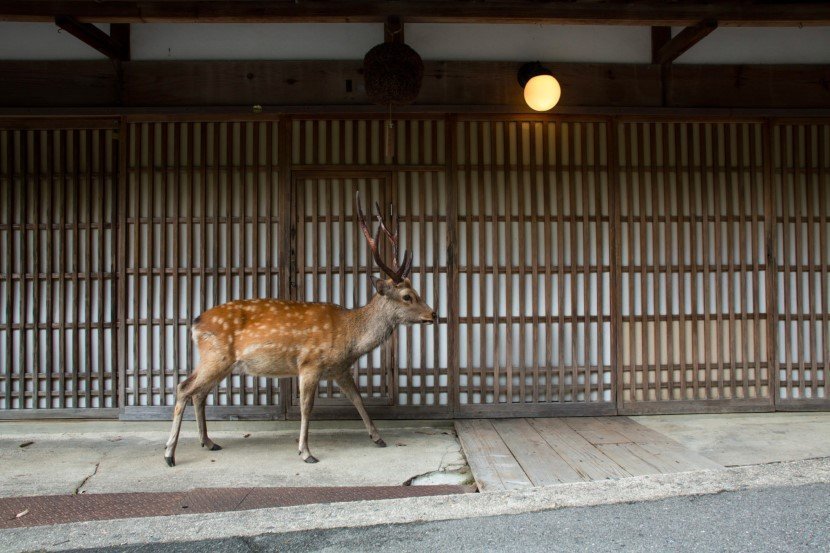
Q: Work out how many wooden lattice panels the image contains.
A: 6